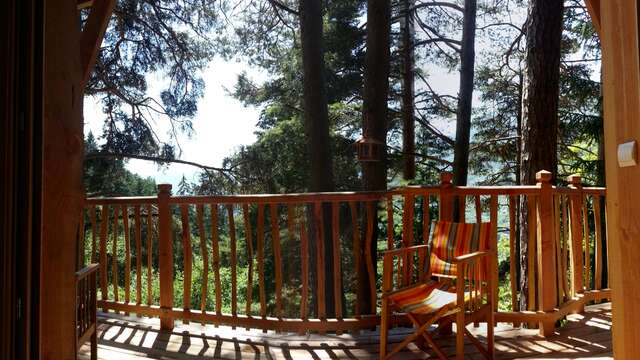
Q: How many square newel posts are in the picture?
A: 4